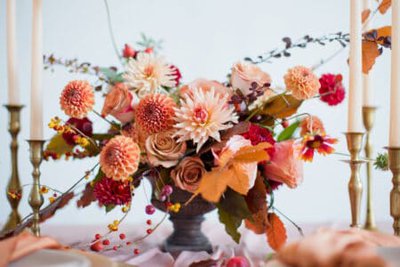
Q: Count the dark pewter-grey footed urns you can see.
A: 1